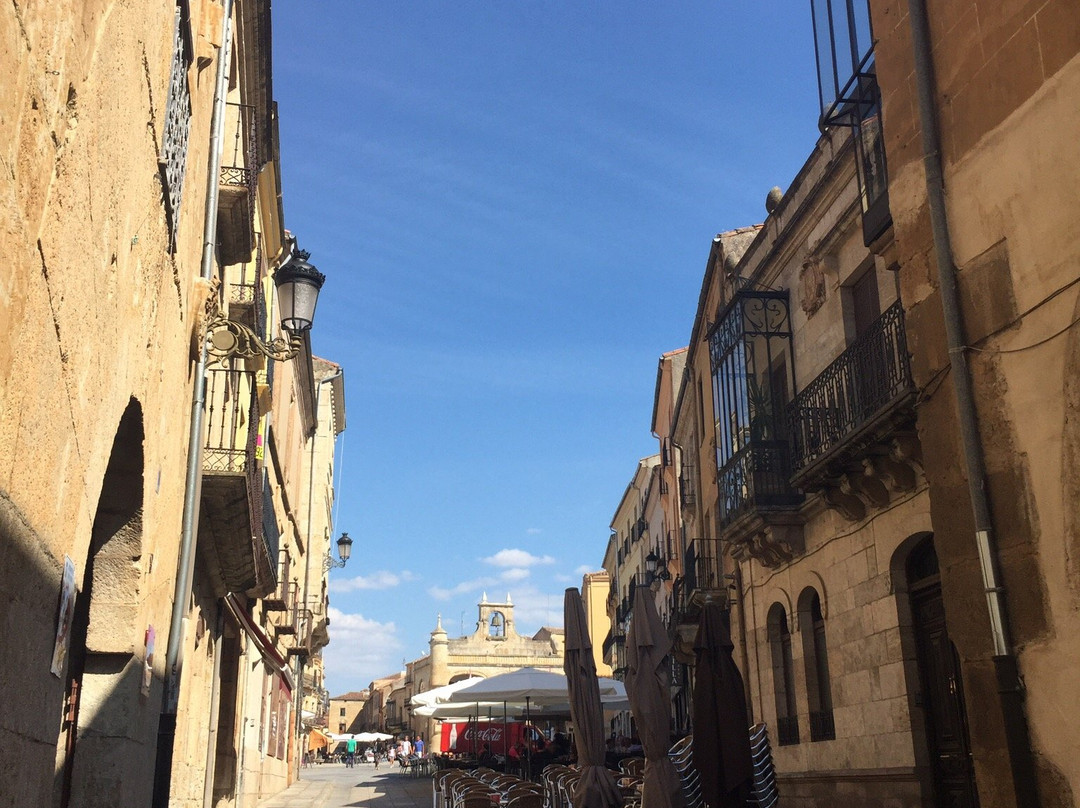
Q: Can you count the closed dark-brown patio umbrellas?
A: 3